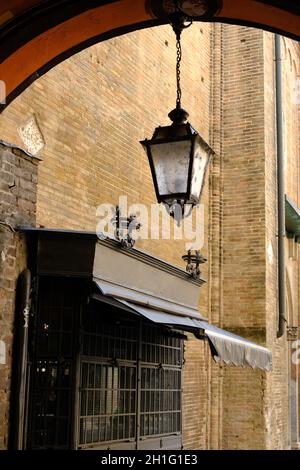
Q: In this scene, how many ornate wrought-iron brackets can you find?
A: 2